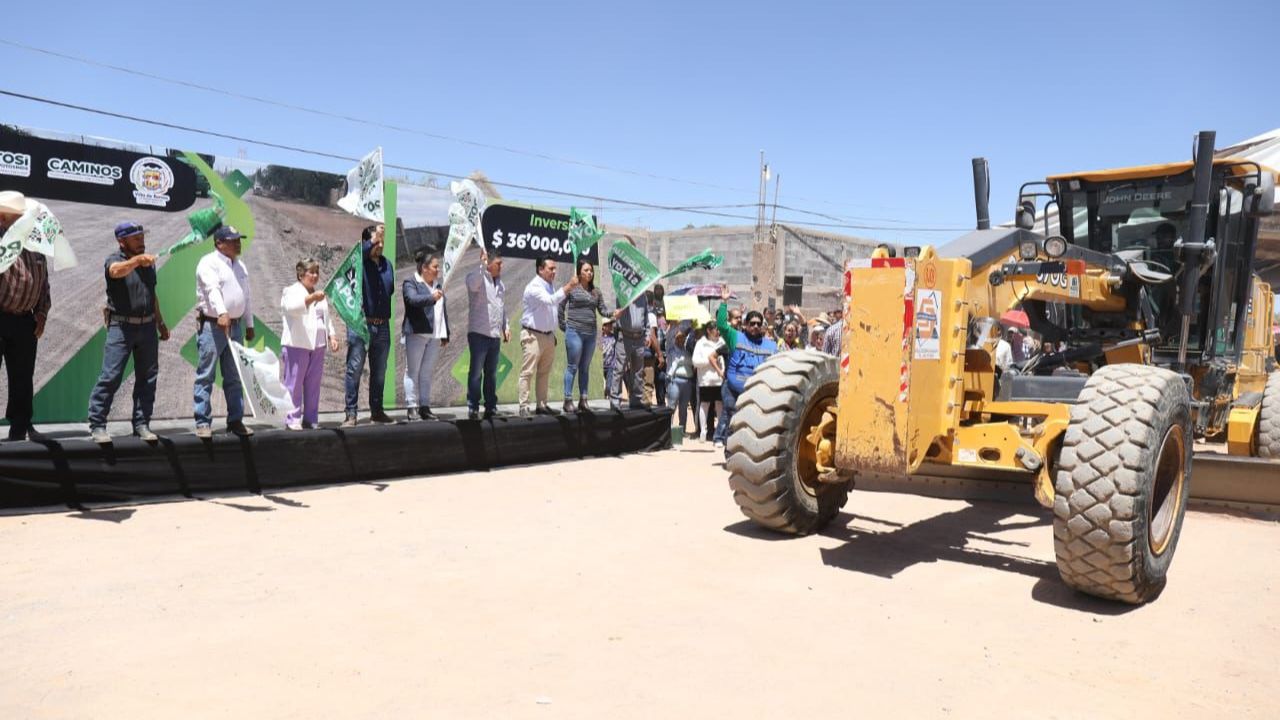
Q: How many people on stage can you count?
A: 10